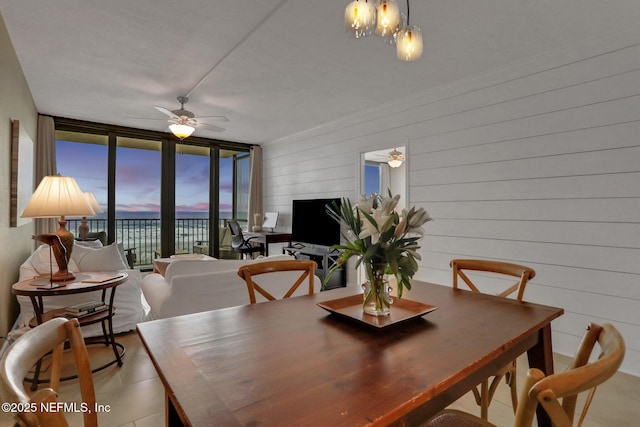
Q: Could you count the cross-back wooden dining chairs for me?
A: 4